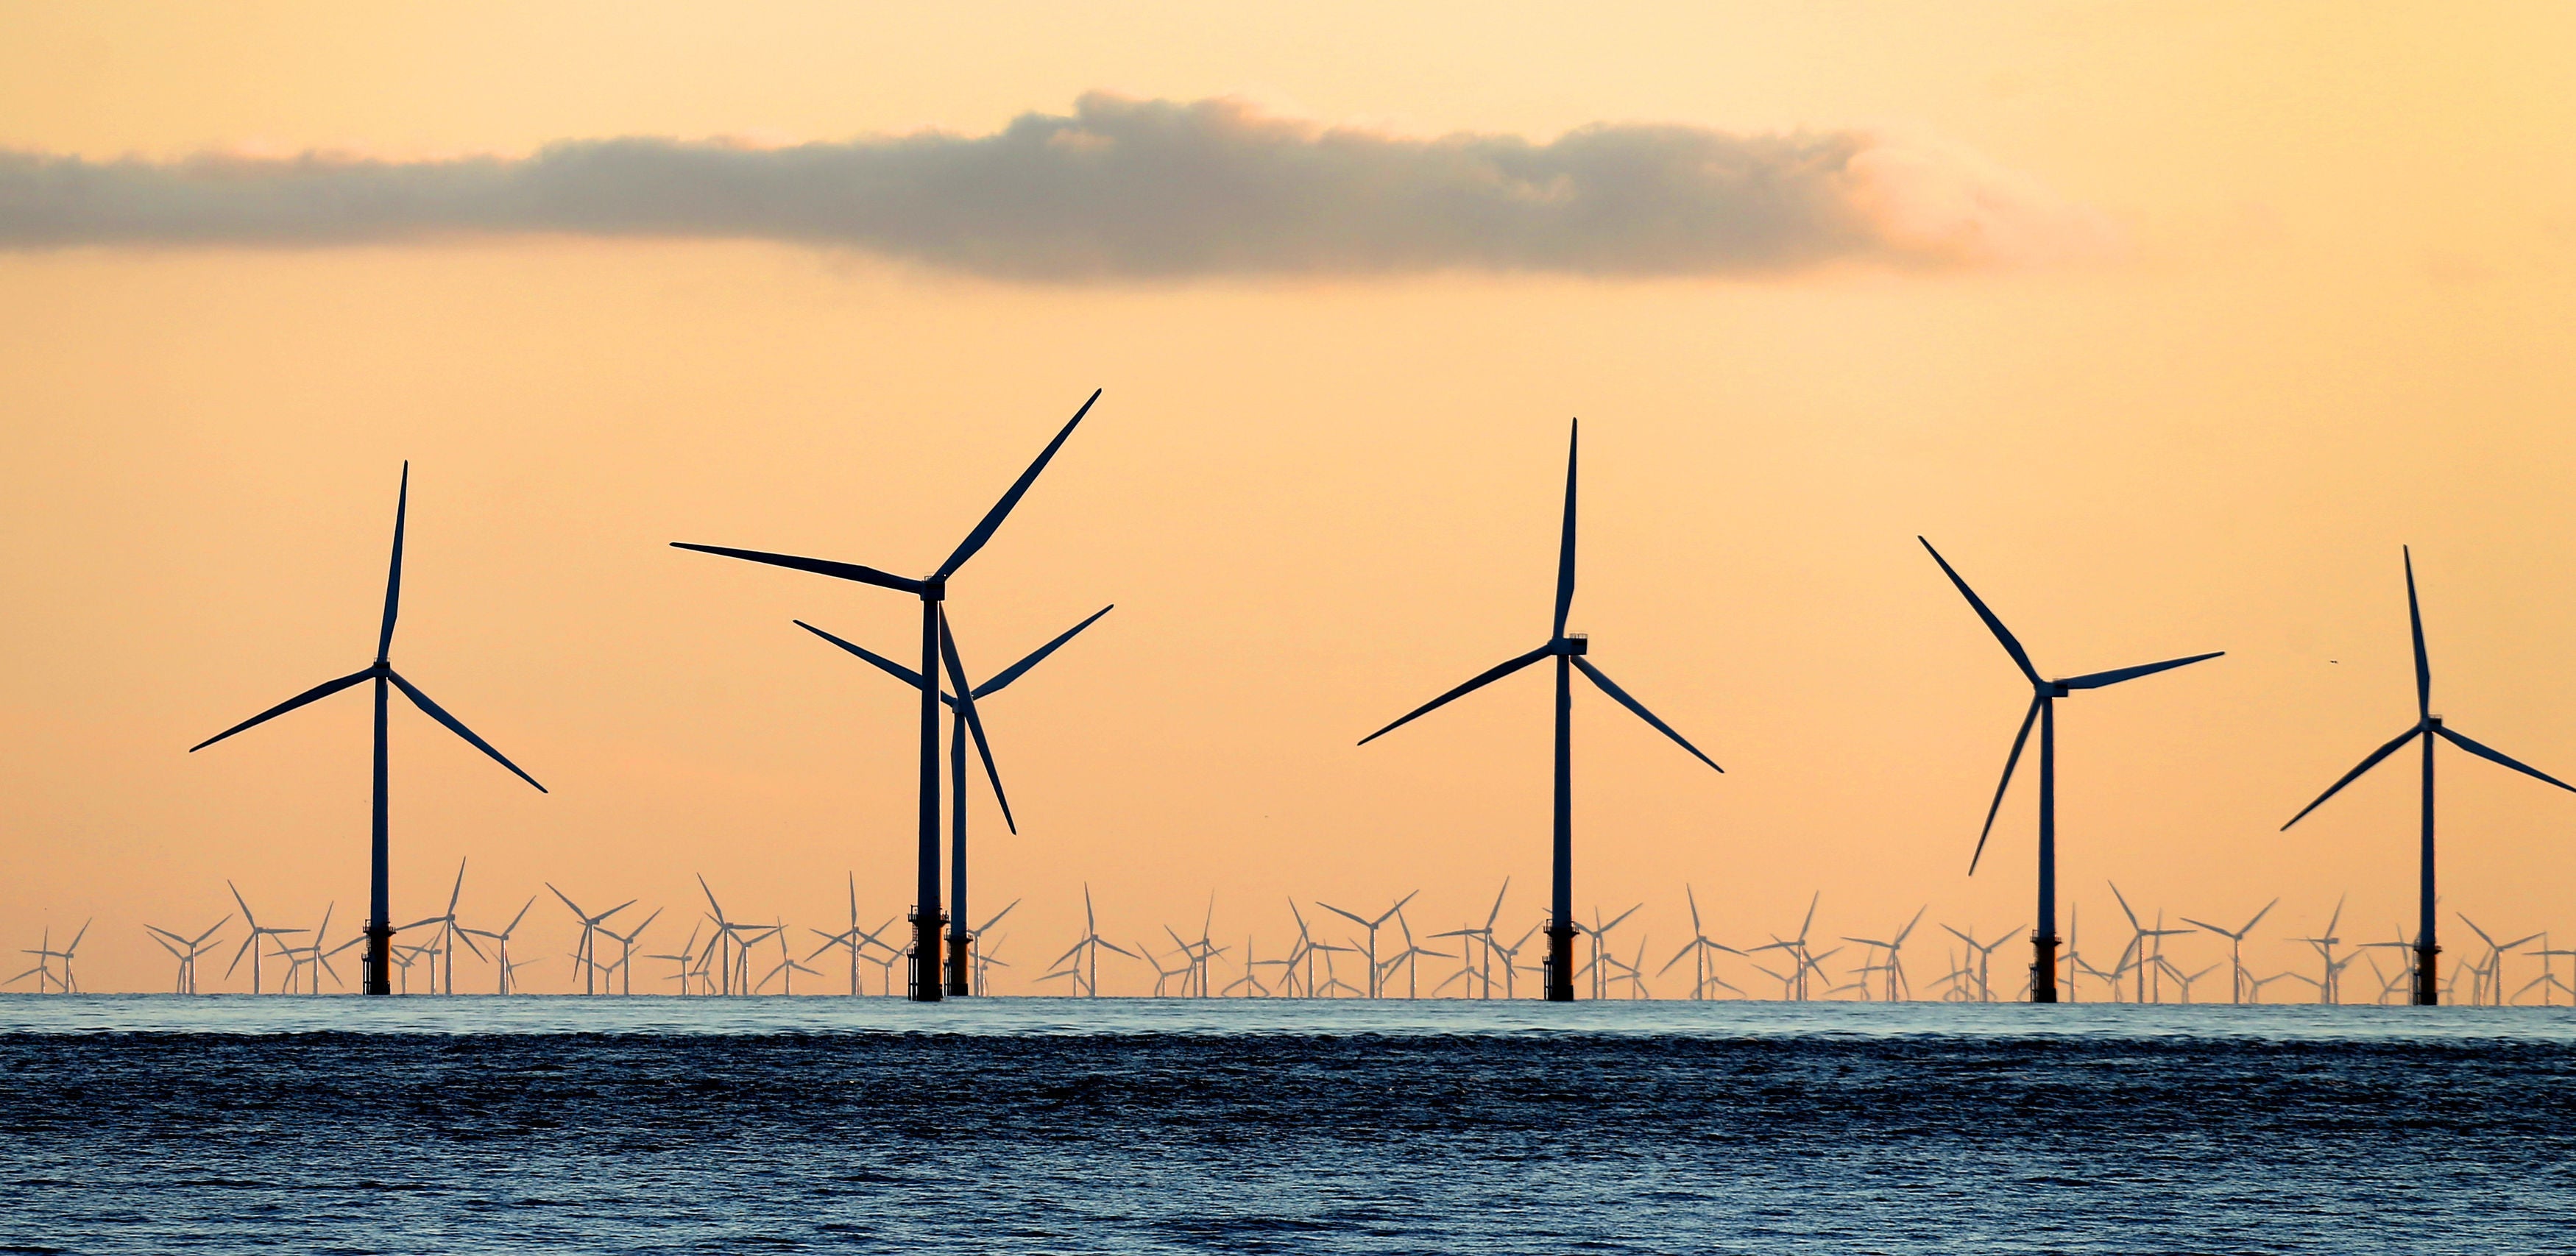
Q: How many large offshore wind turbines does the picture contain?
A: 6